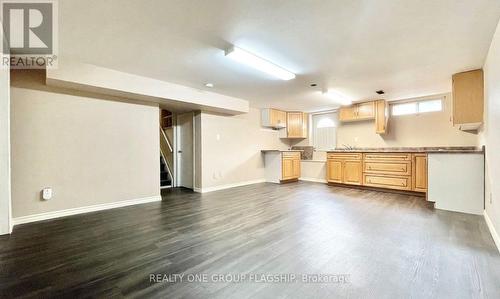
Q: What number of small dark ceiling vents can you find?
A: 2